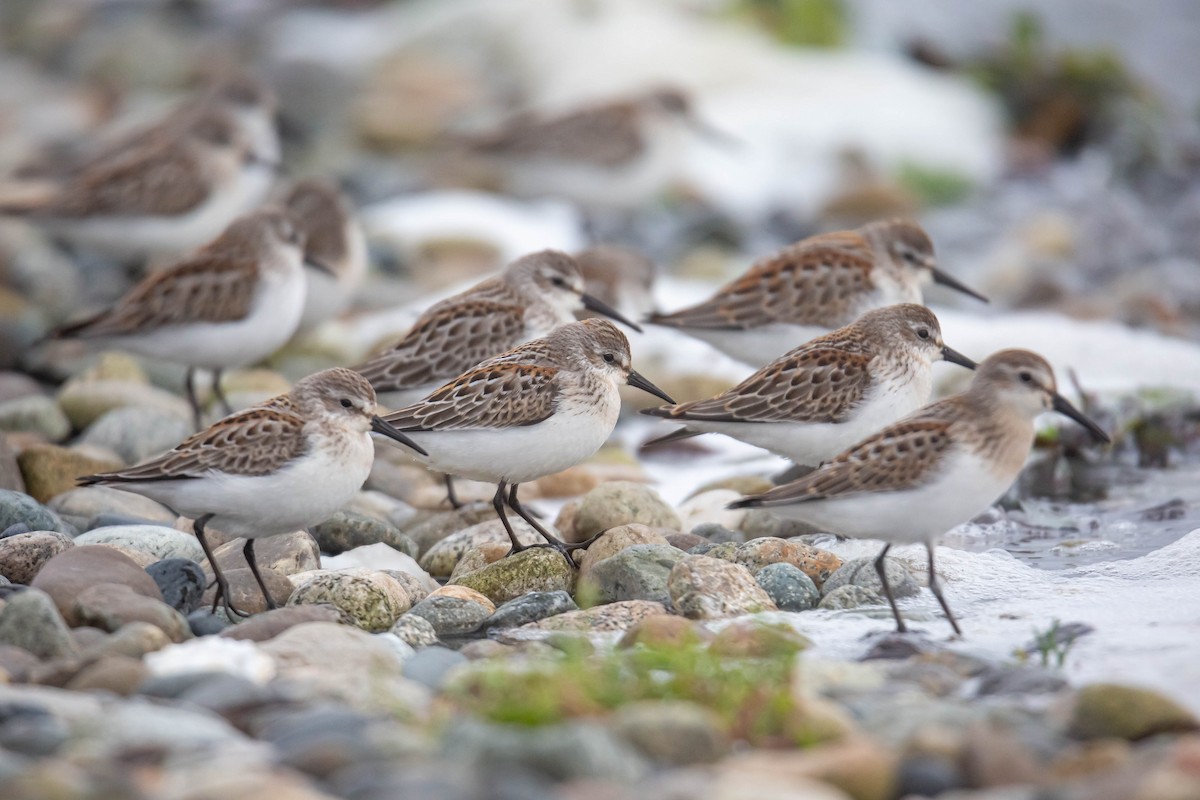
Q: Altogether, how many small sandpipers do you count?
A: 12